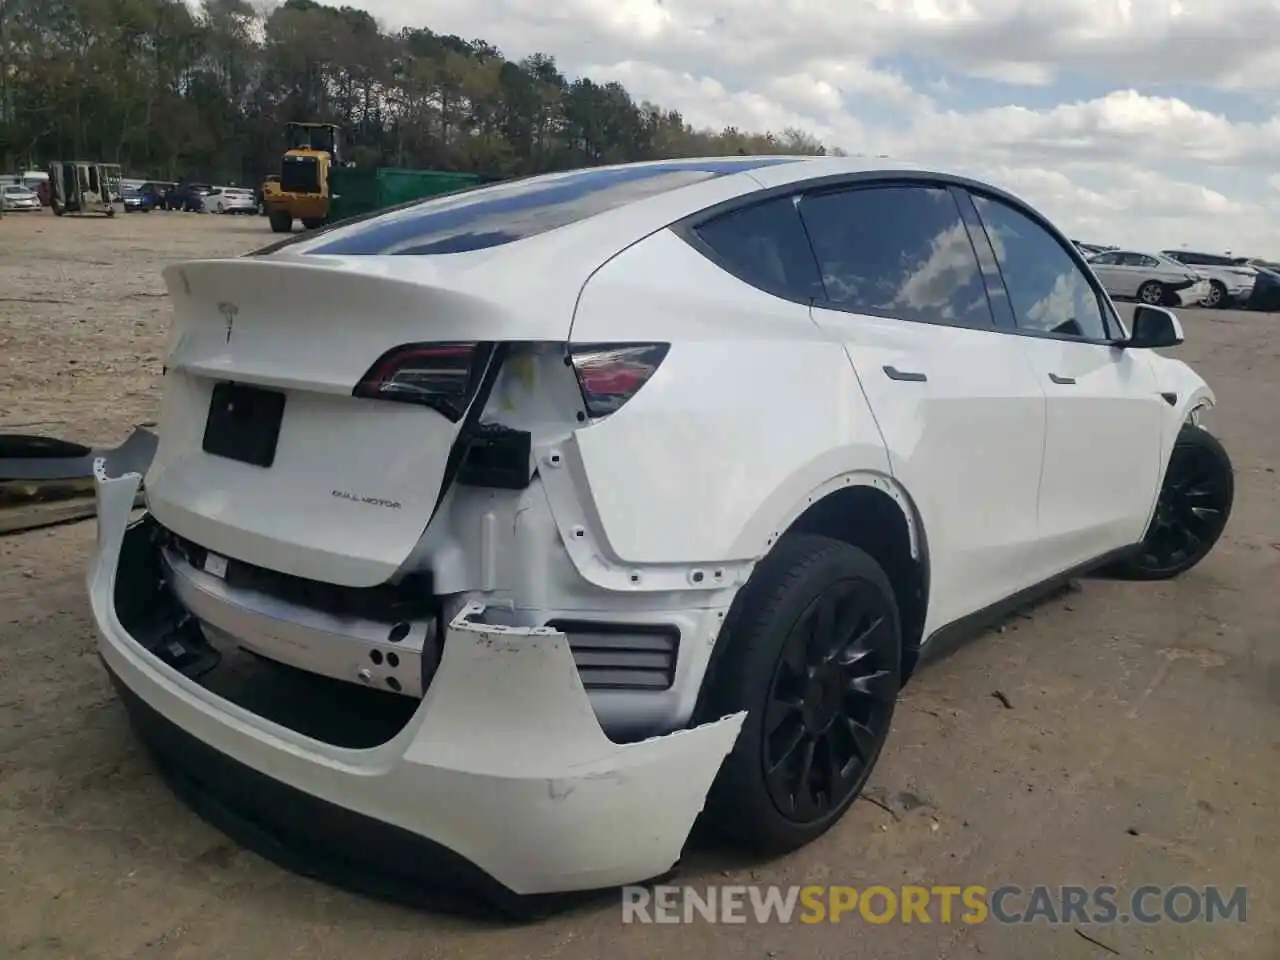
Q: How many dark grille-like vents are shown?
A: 1